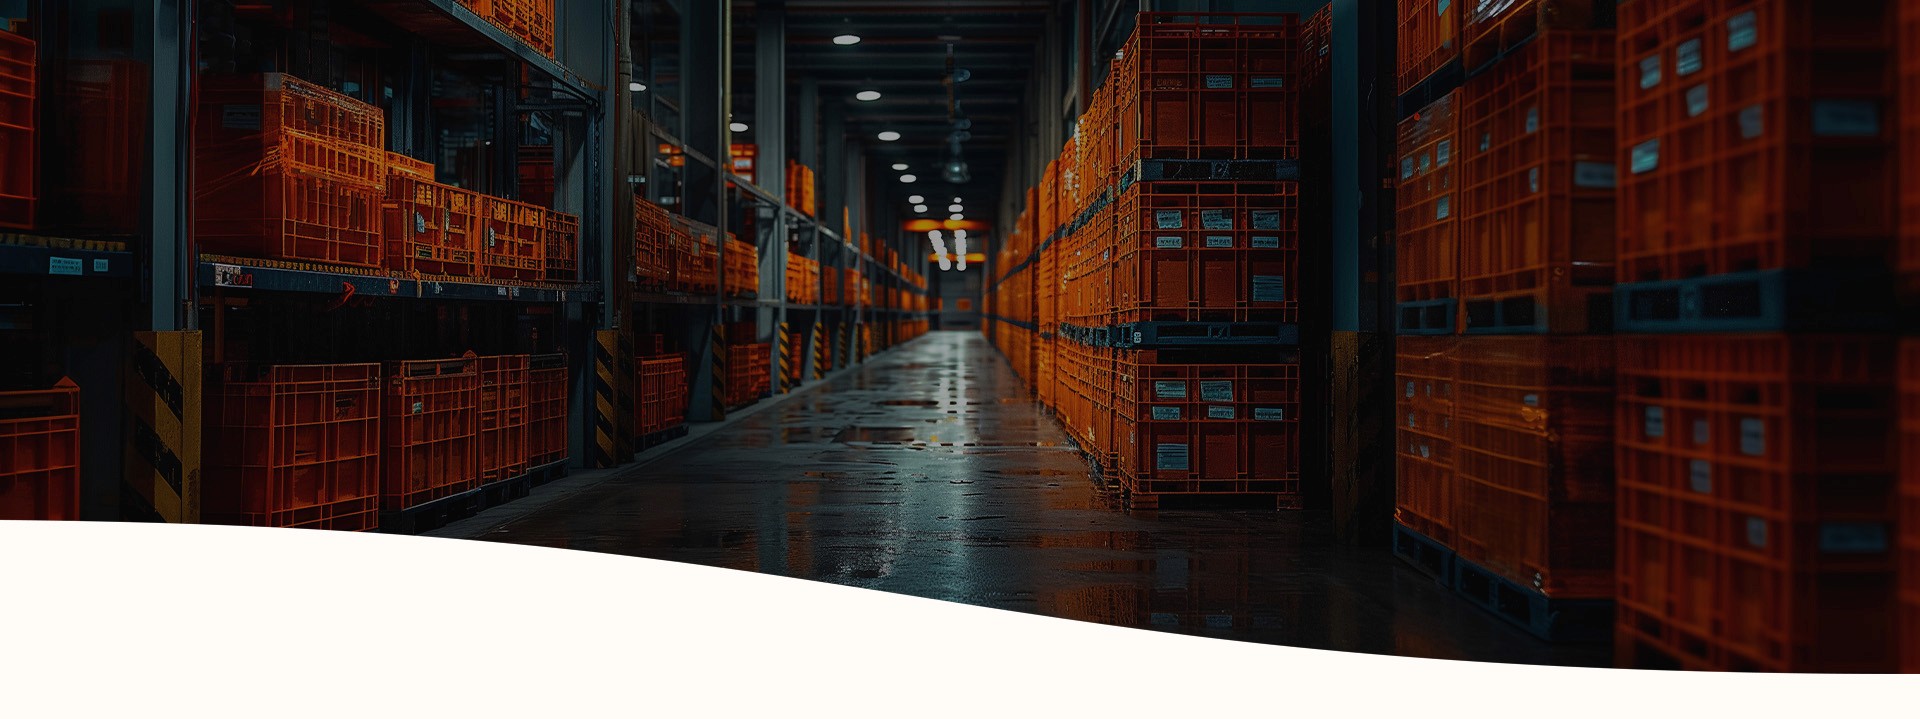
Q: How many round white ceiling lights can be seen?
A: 12